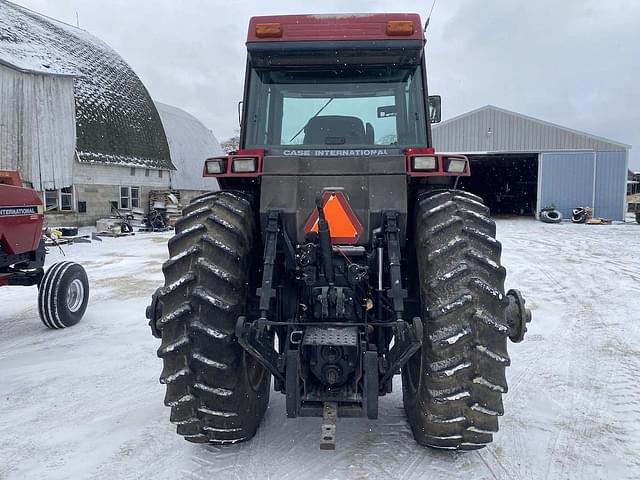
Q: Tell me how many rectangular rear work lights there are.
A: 4